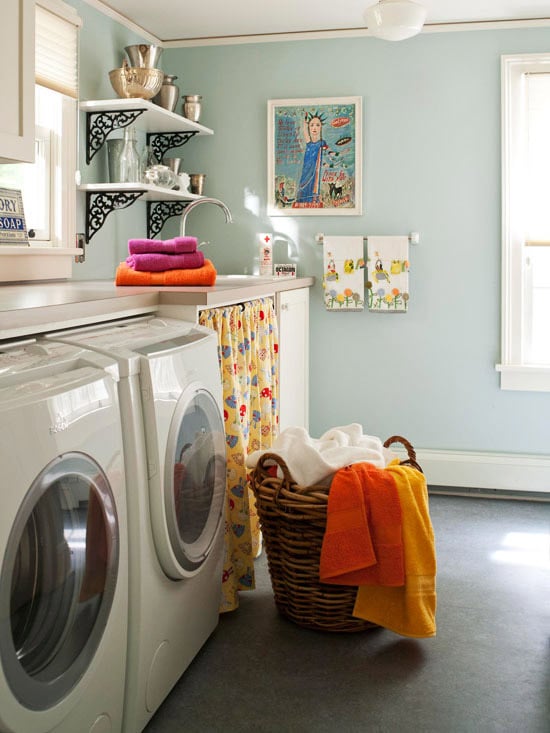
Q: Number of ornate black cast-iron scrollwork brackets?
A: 4